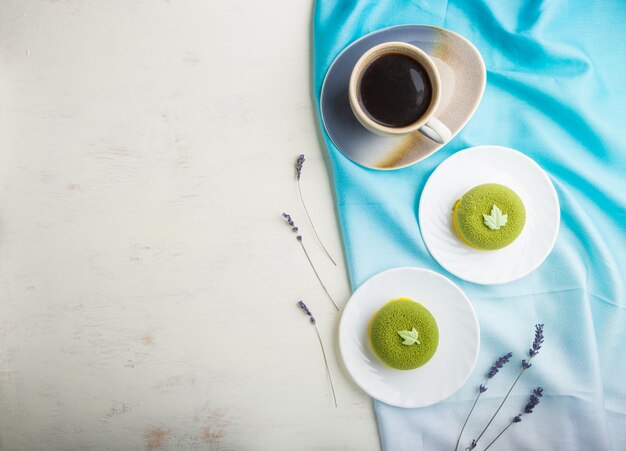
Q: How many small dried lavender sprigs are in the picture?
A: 6